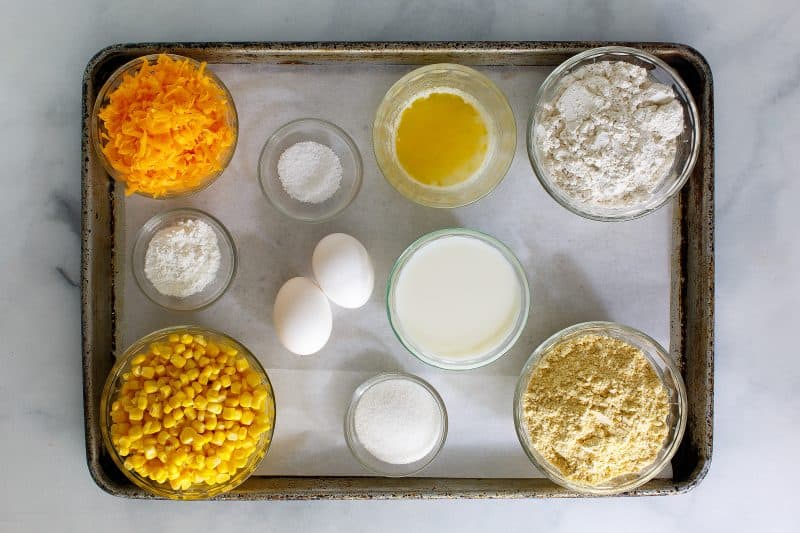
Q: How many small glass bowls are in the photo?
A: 3